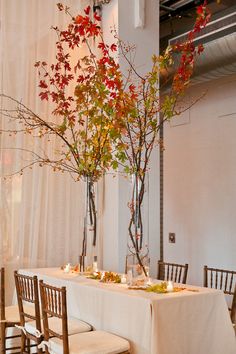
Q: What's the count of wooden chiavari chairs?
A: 5